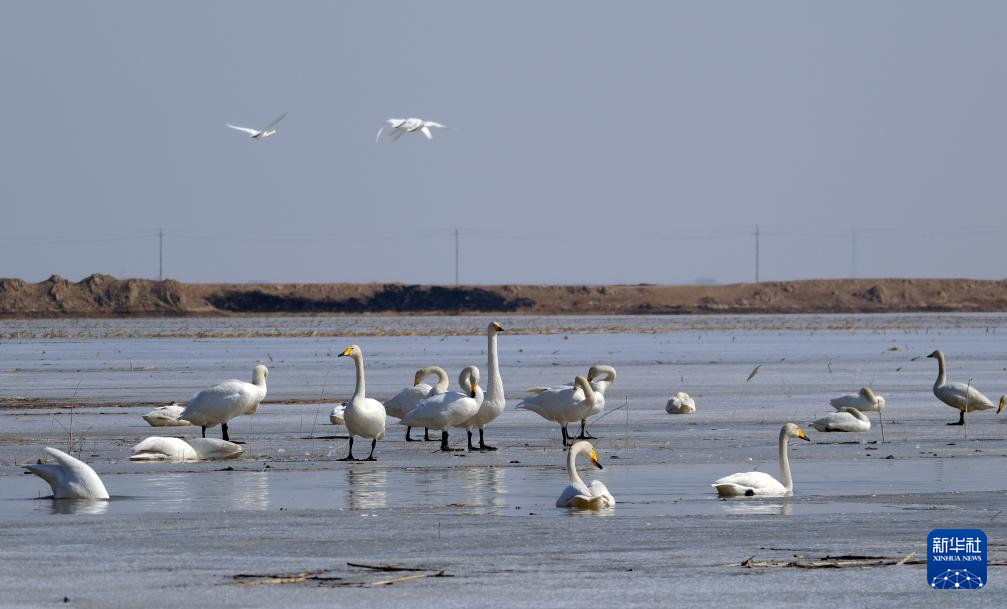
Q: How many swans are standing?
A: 8